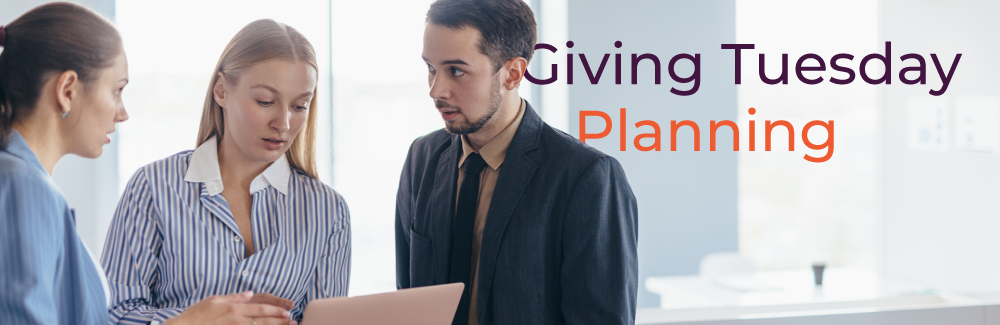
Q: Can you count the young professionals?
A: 3